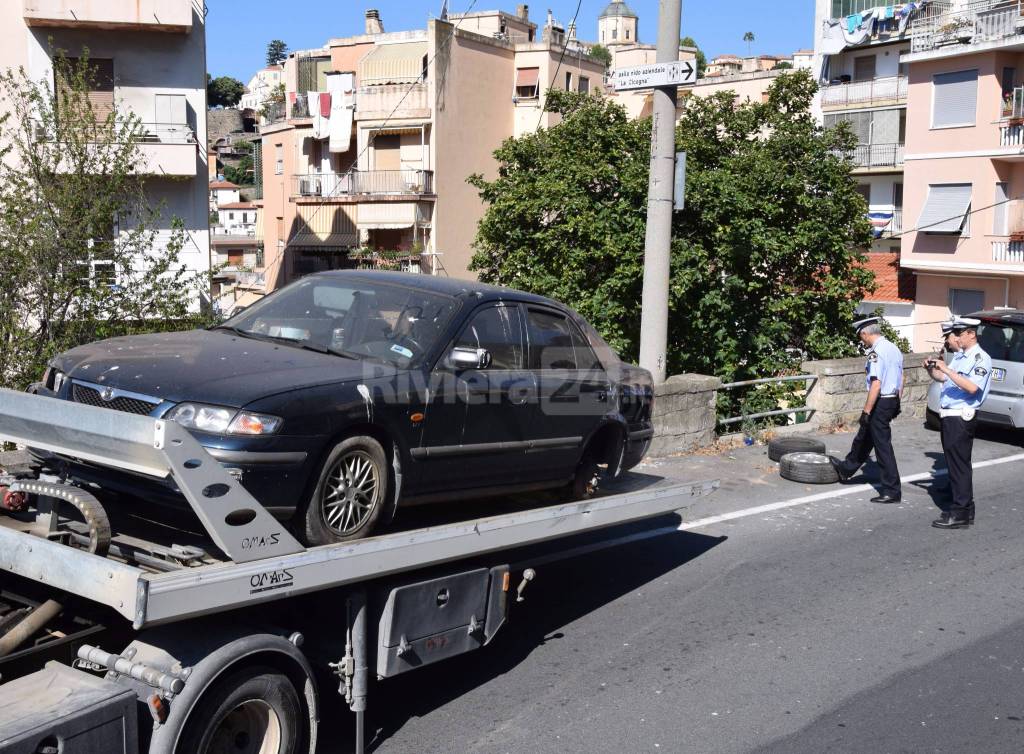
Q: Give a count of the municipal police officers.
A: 3